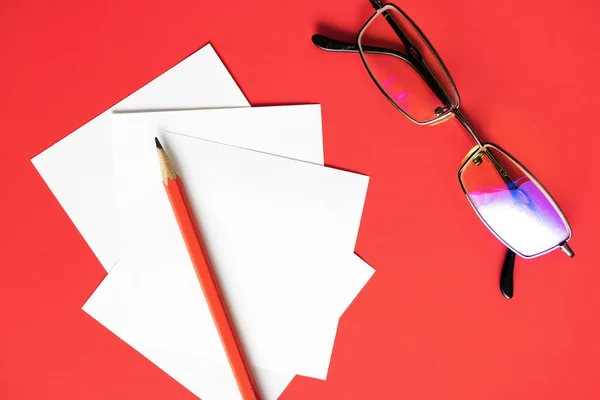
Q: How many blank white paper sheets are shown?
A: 4